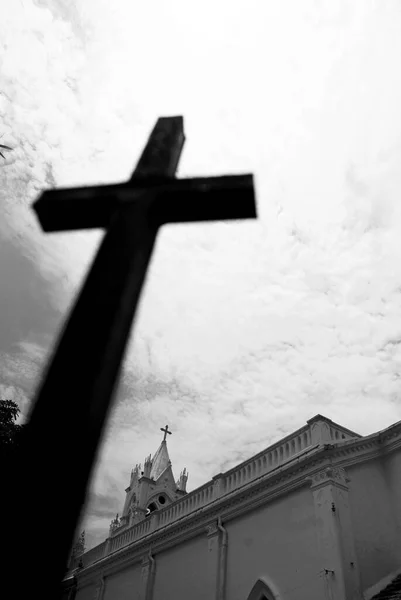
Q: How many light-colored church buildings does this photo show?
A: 1